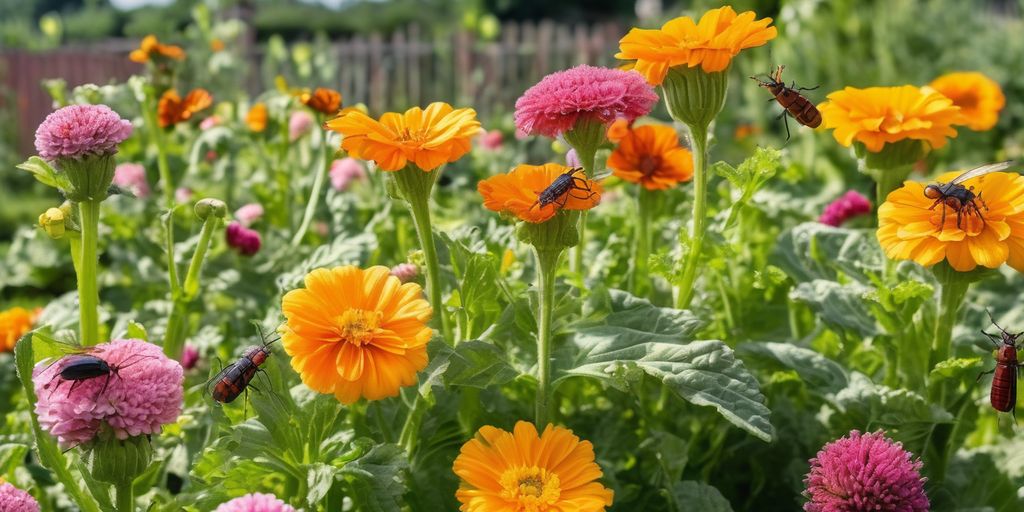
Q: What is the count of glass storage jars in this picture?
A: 0